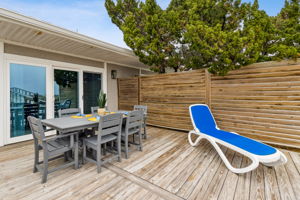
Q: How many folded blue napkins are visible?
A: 3